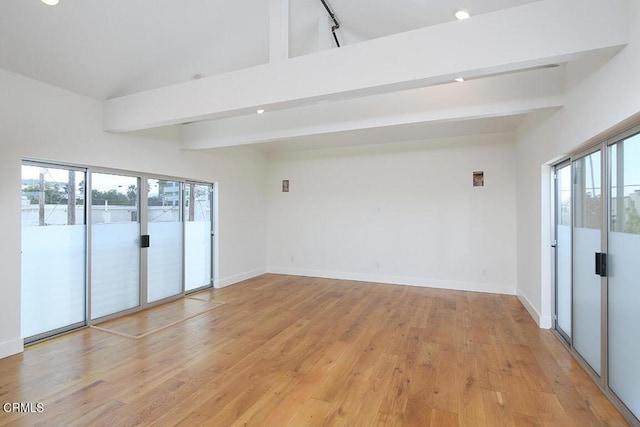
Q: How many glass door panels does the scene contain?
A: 7